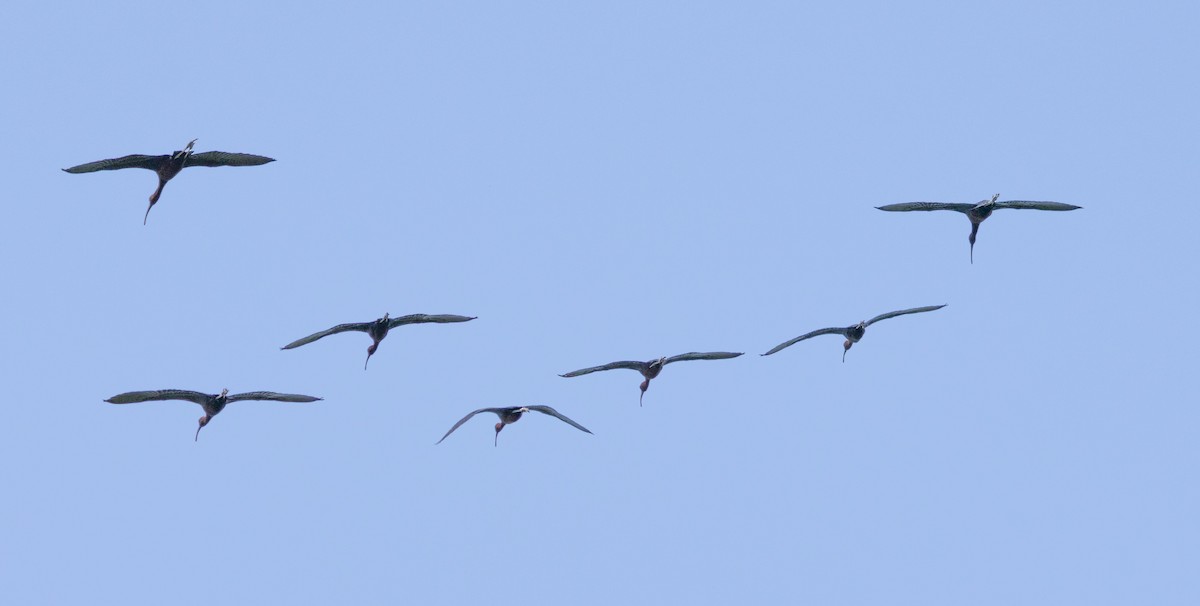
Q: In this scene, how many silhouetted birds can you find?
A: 7